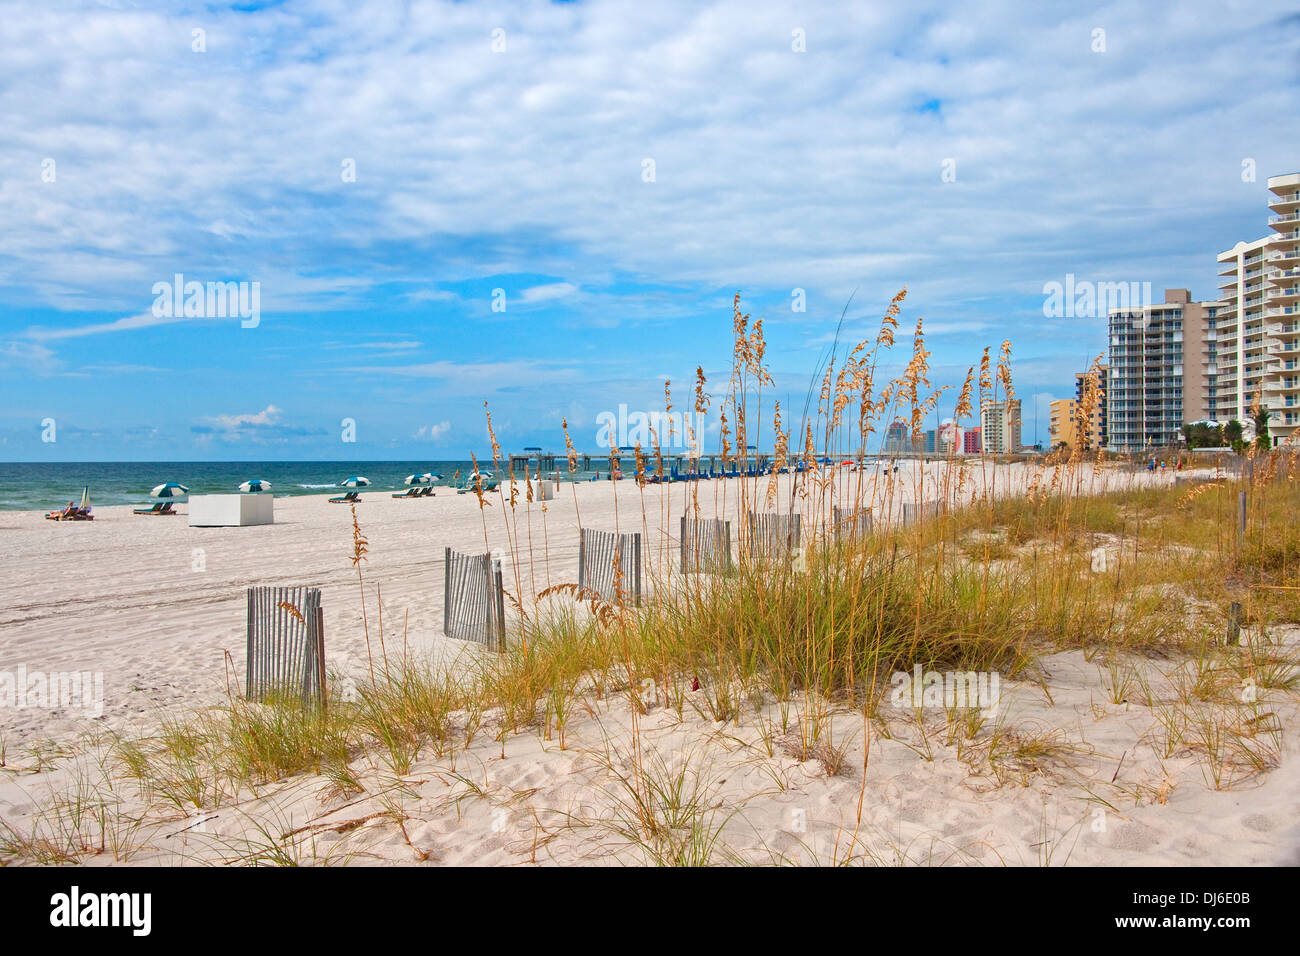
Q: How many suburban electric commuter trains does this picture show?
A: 0